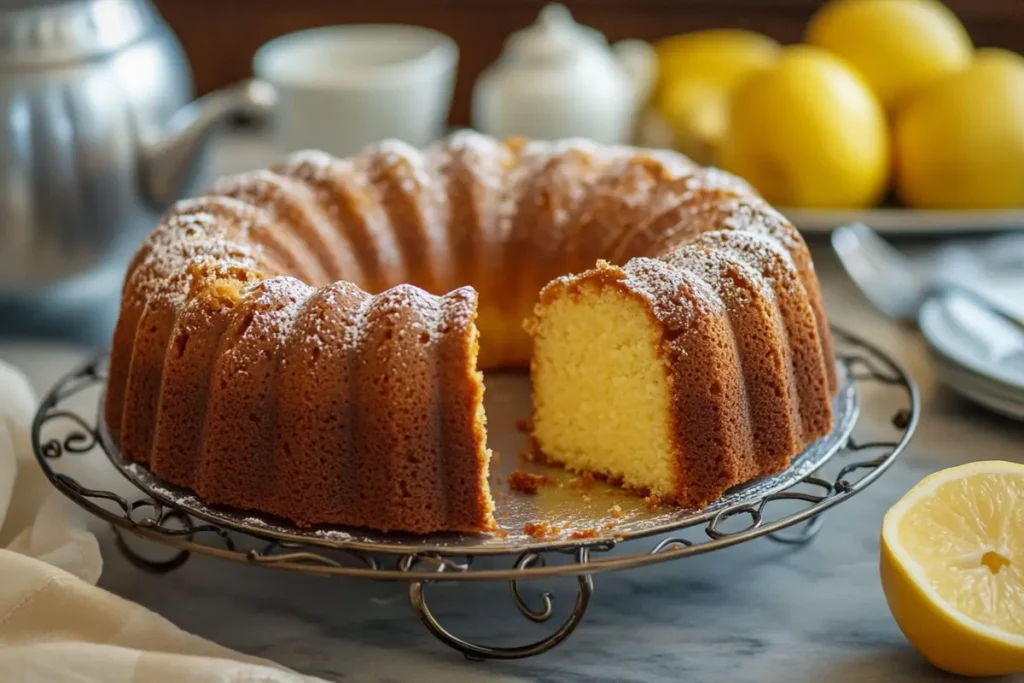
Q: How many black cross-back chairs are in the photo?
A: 0